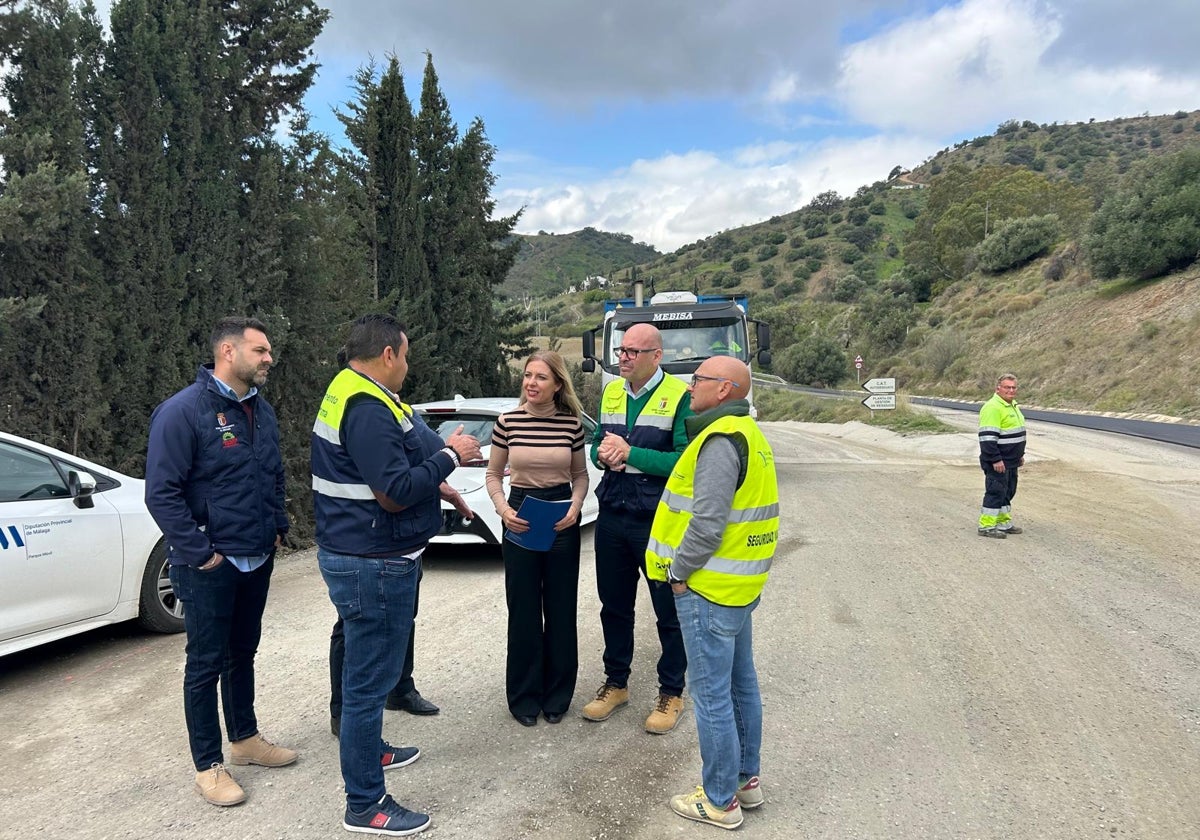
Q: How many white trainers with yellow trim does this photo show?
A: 2